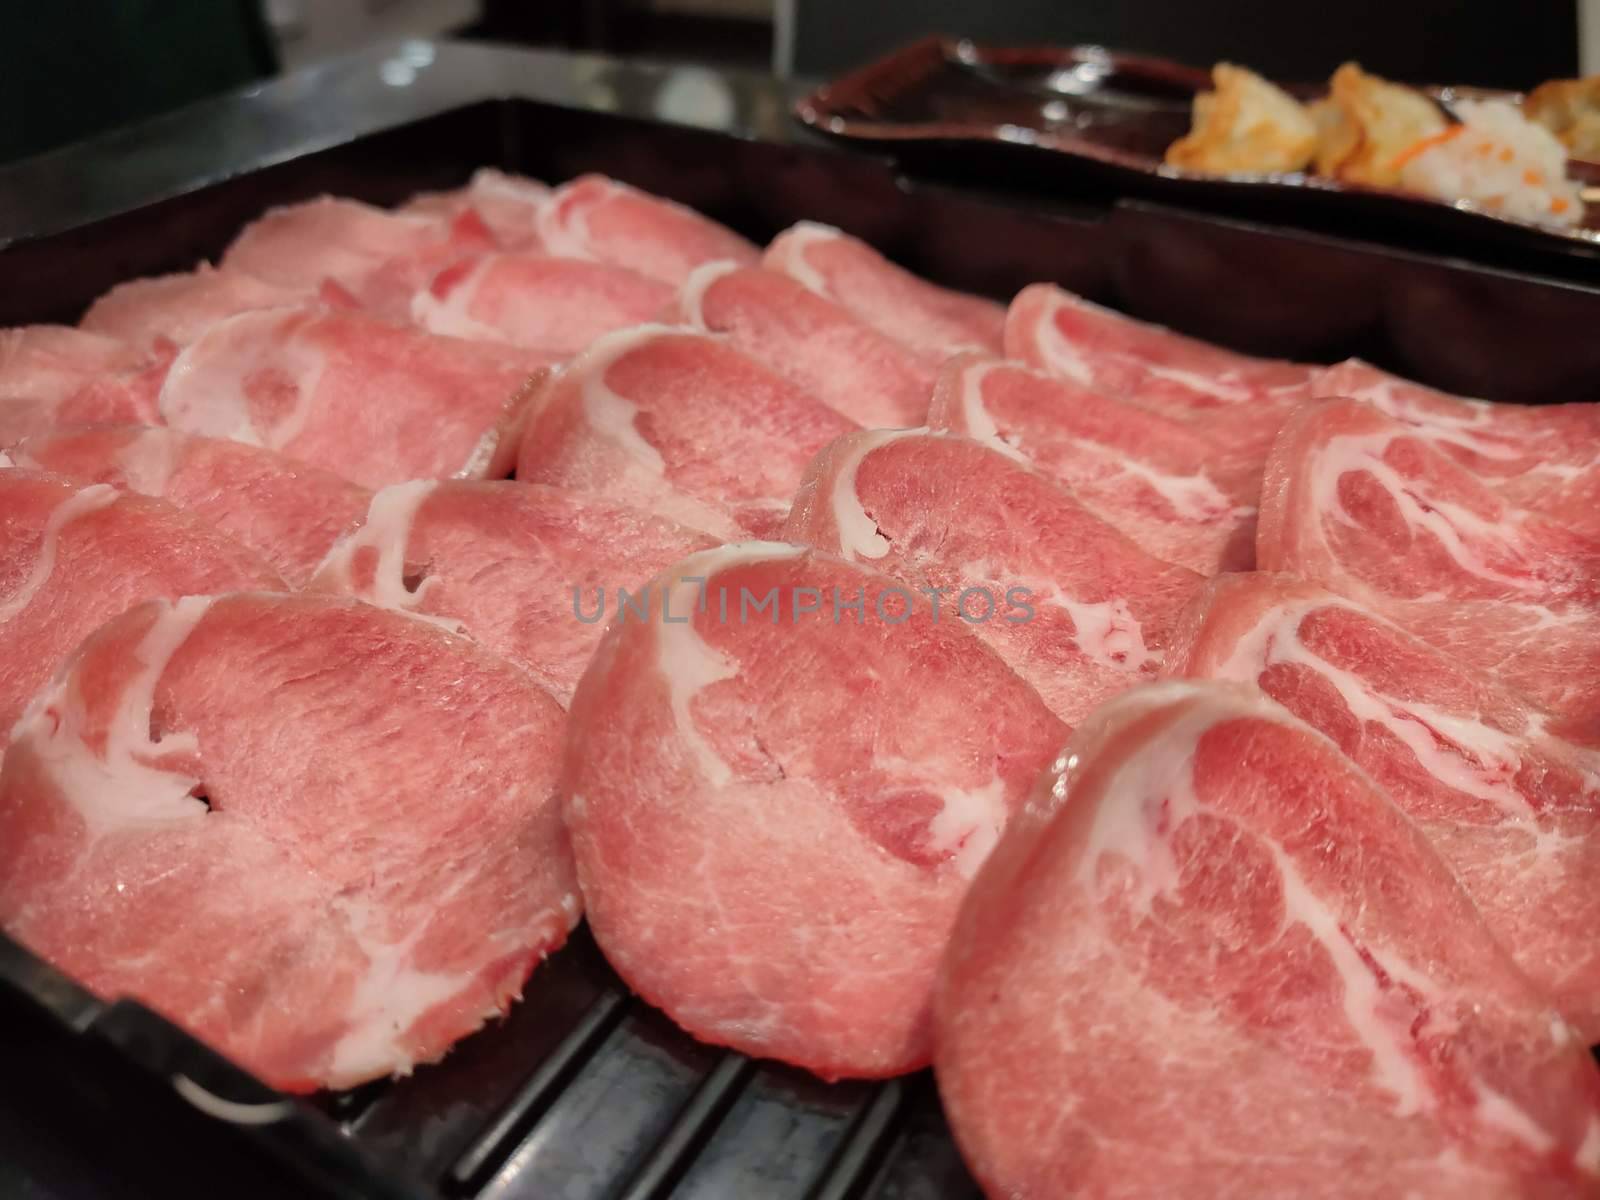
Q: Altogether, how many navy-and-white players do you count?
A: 0